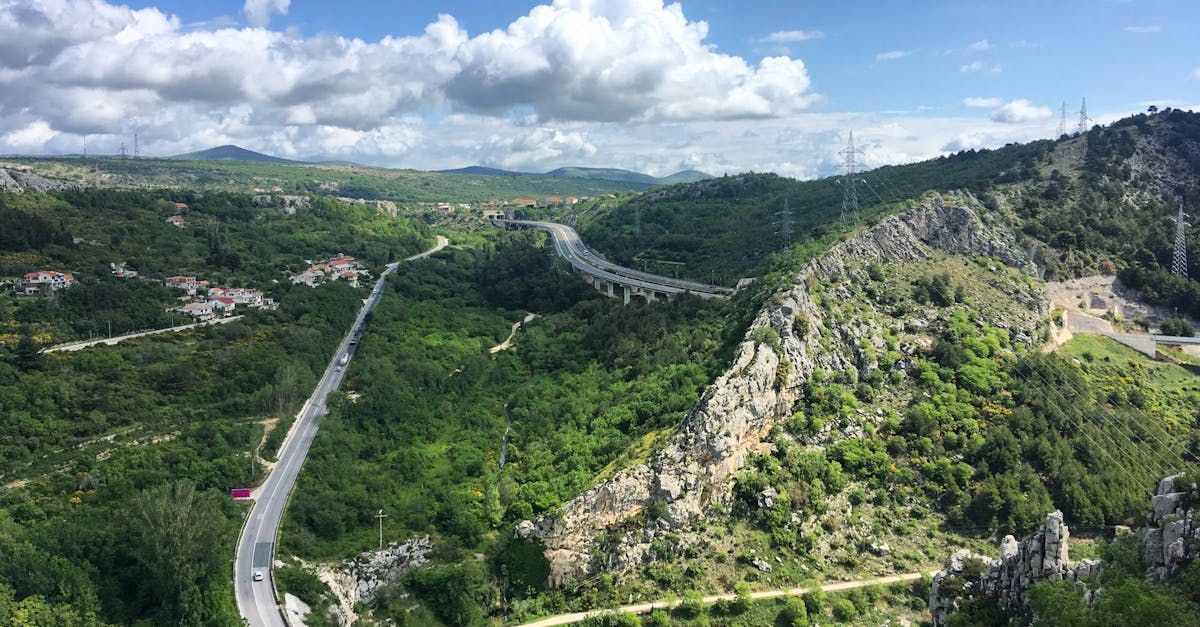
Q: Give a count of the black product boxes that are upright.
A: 0